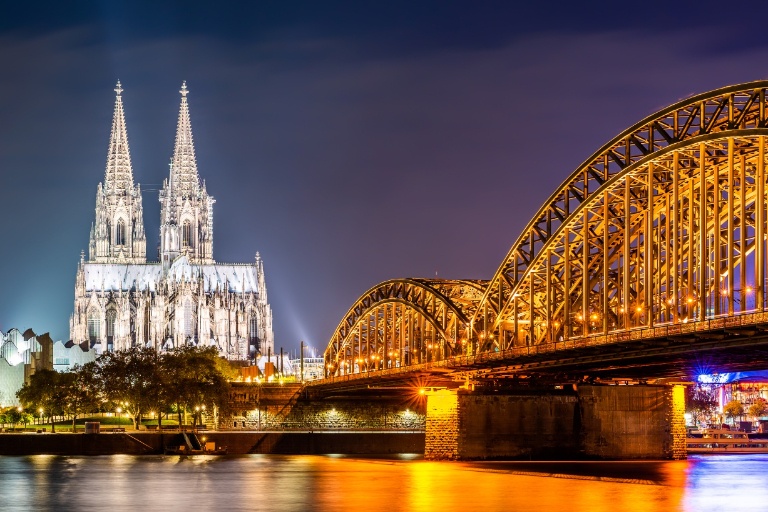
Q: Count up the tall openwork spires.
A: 2